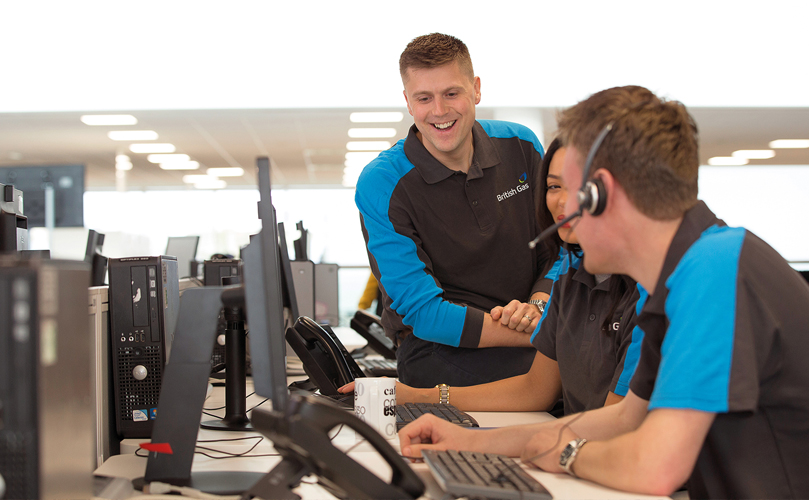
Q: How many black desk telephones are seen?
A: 3